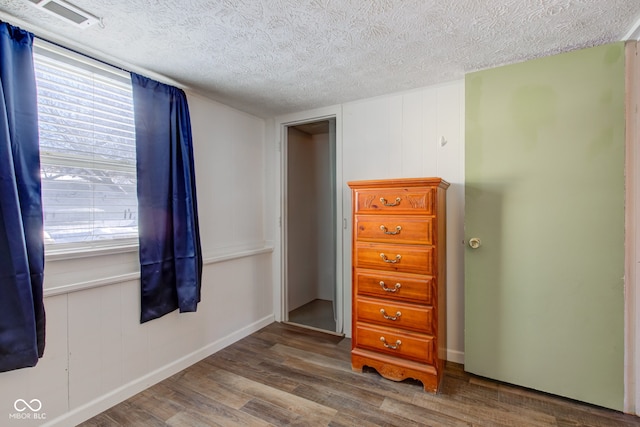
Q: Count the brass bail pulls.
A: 6